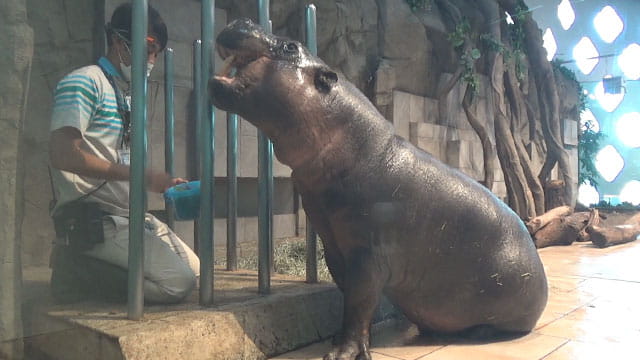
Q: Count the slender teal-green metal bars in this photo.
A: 8